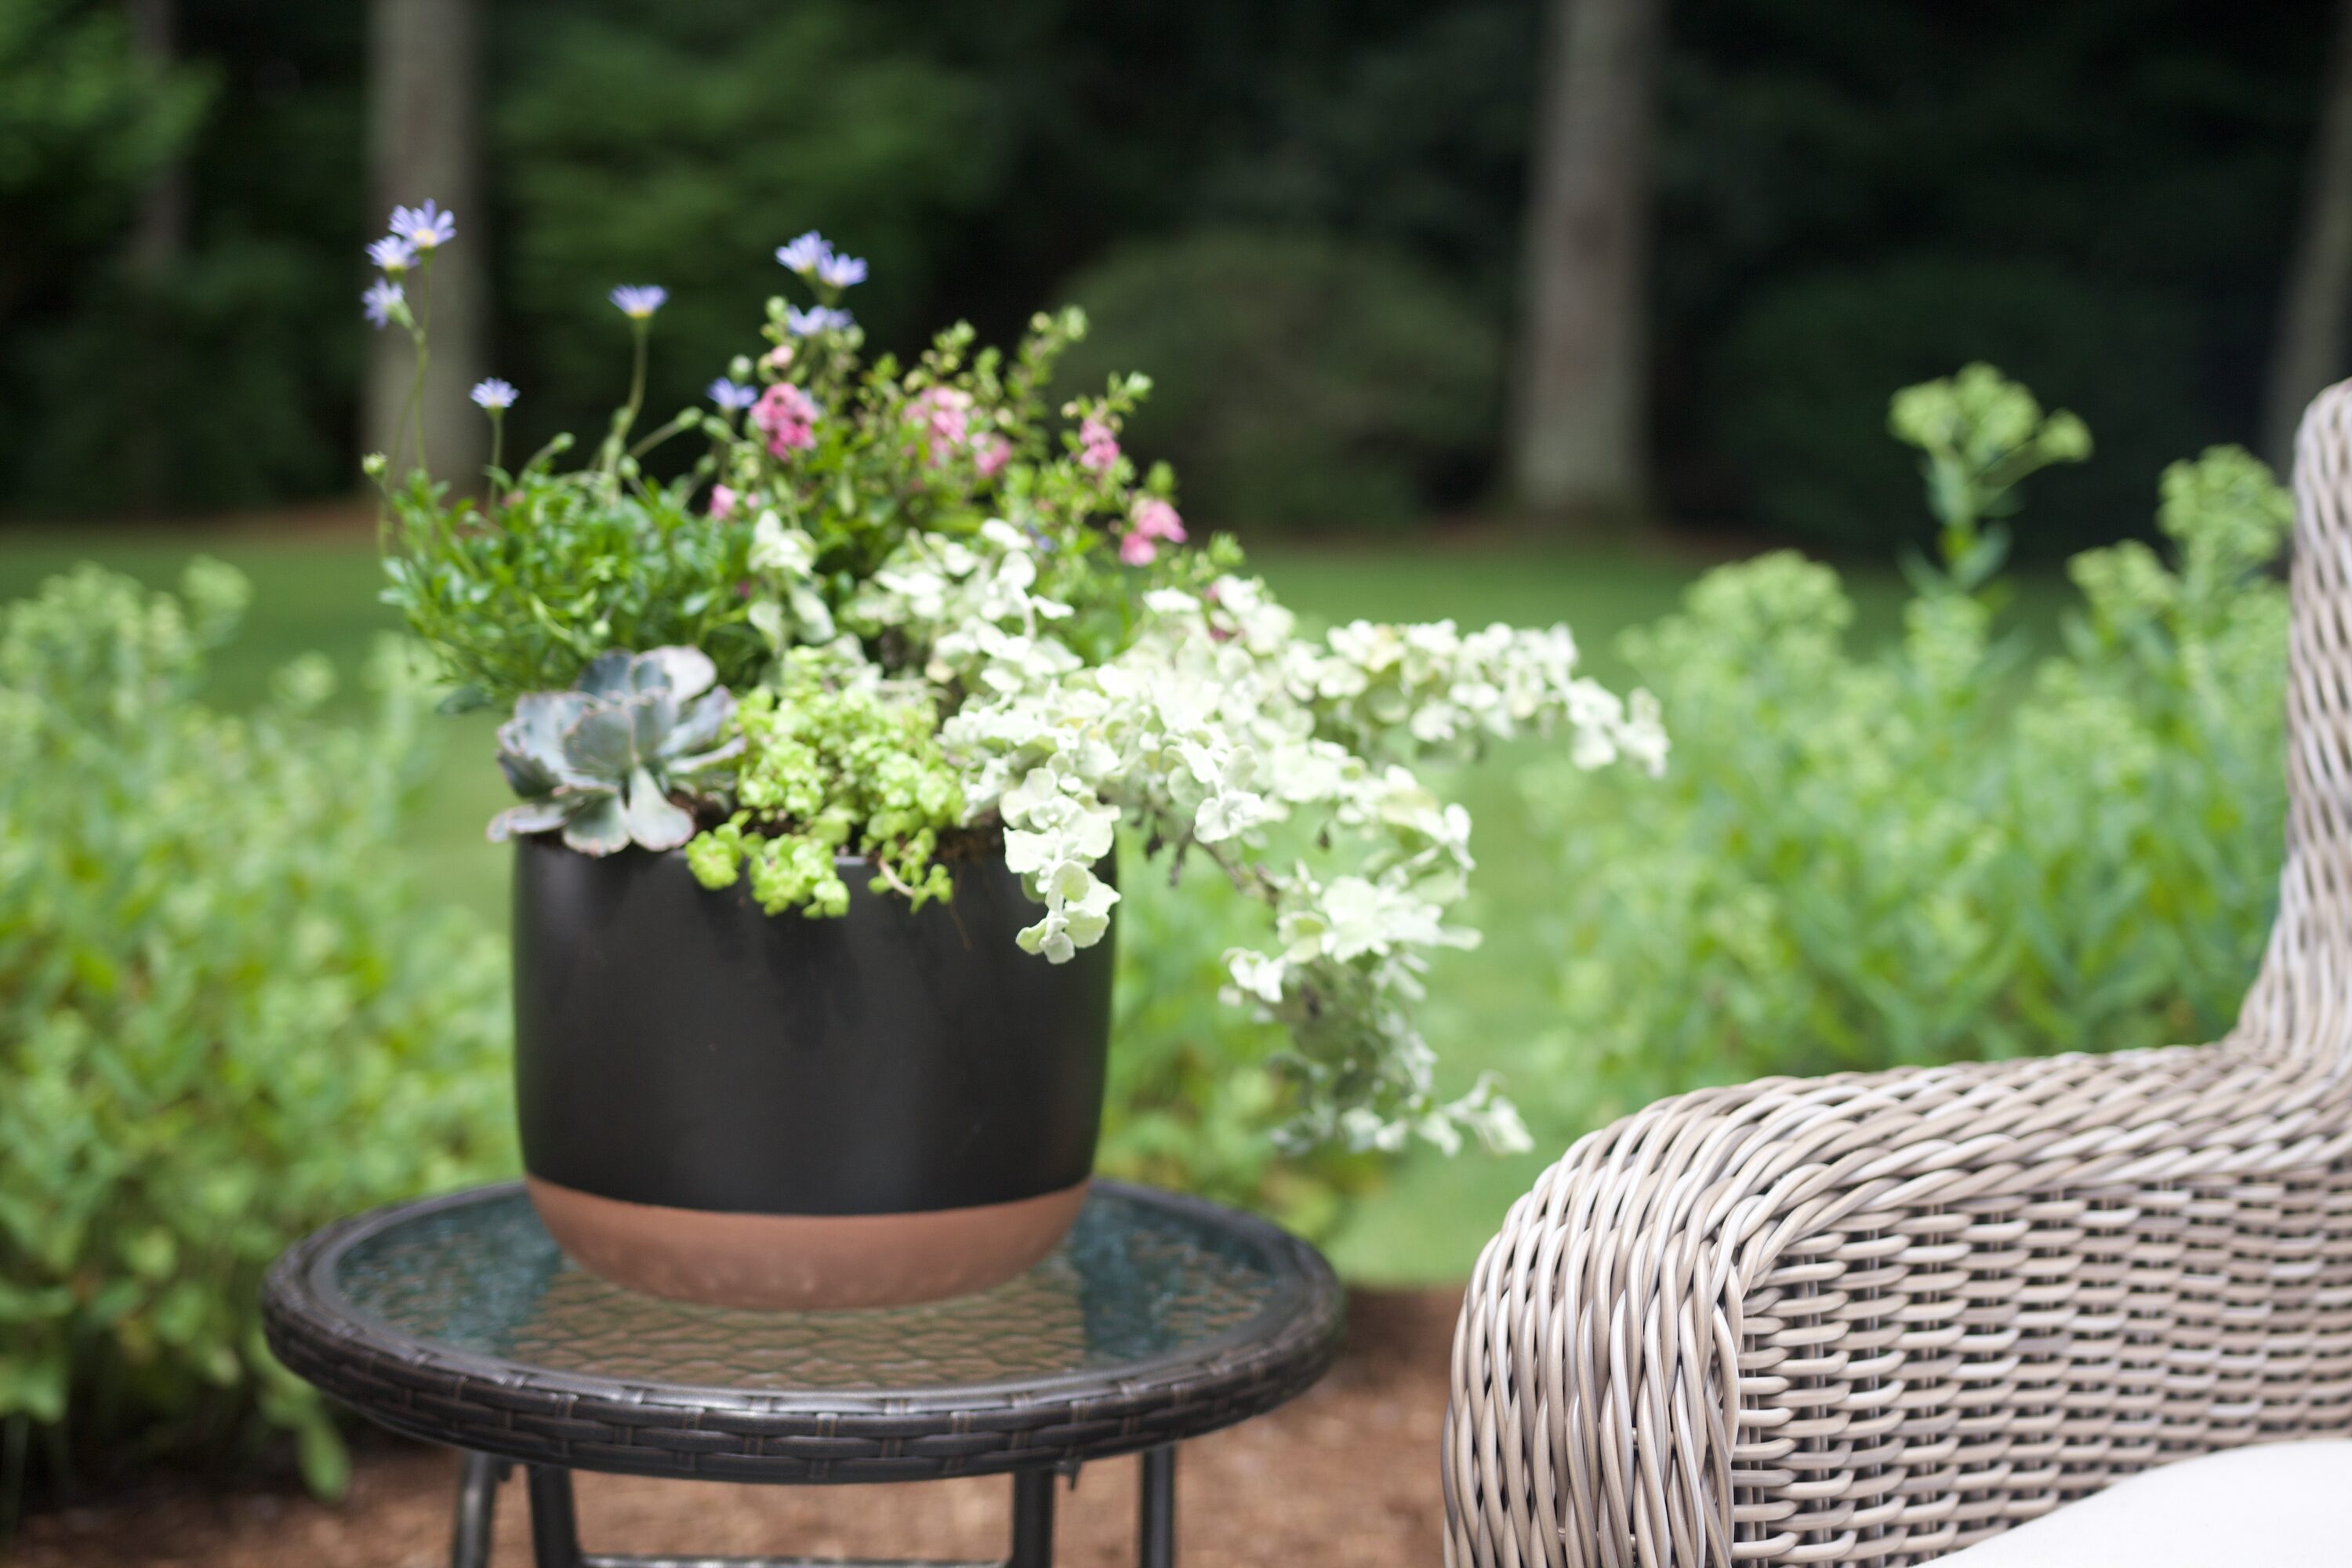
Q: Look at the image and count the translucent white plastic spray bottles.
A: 0